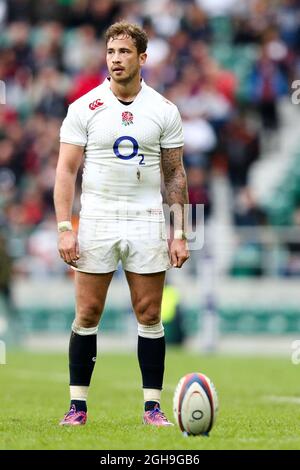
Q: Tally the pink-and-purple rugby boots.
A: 2